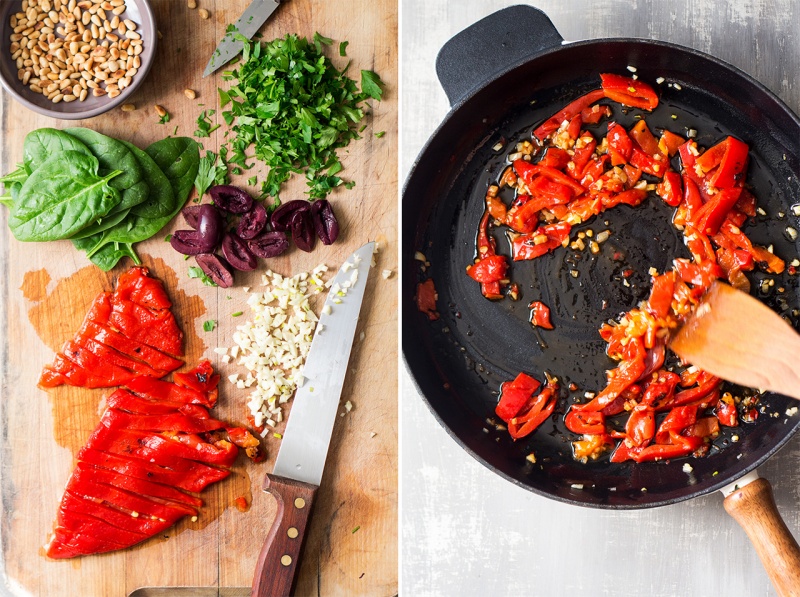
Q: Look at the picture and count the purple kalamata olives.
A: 11